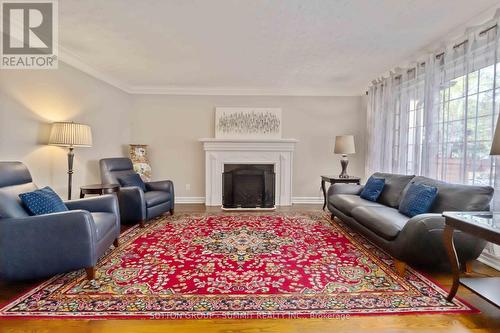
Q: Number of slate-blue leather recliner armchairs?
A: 2